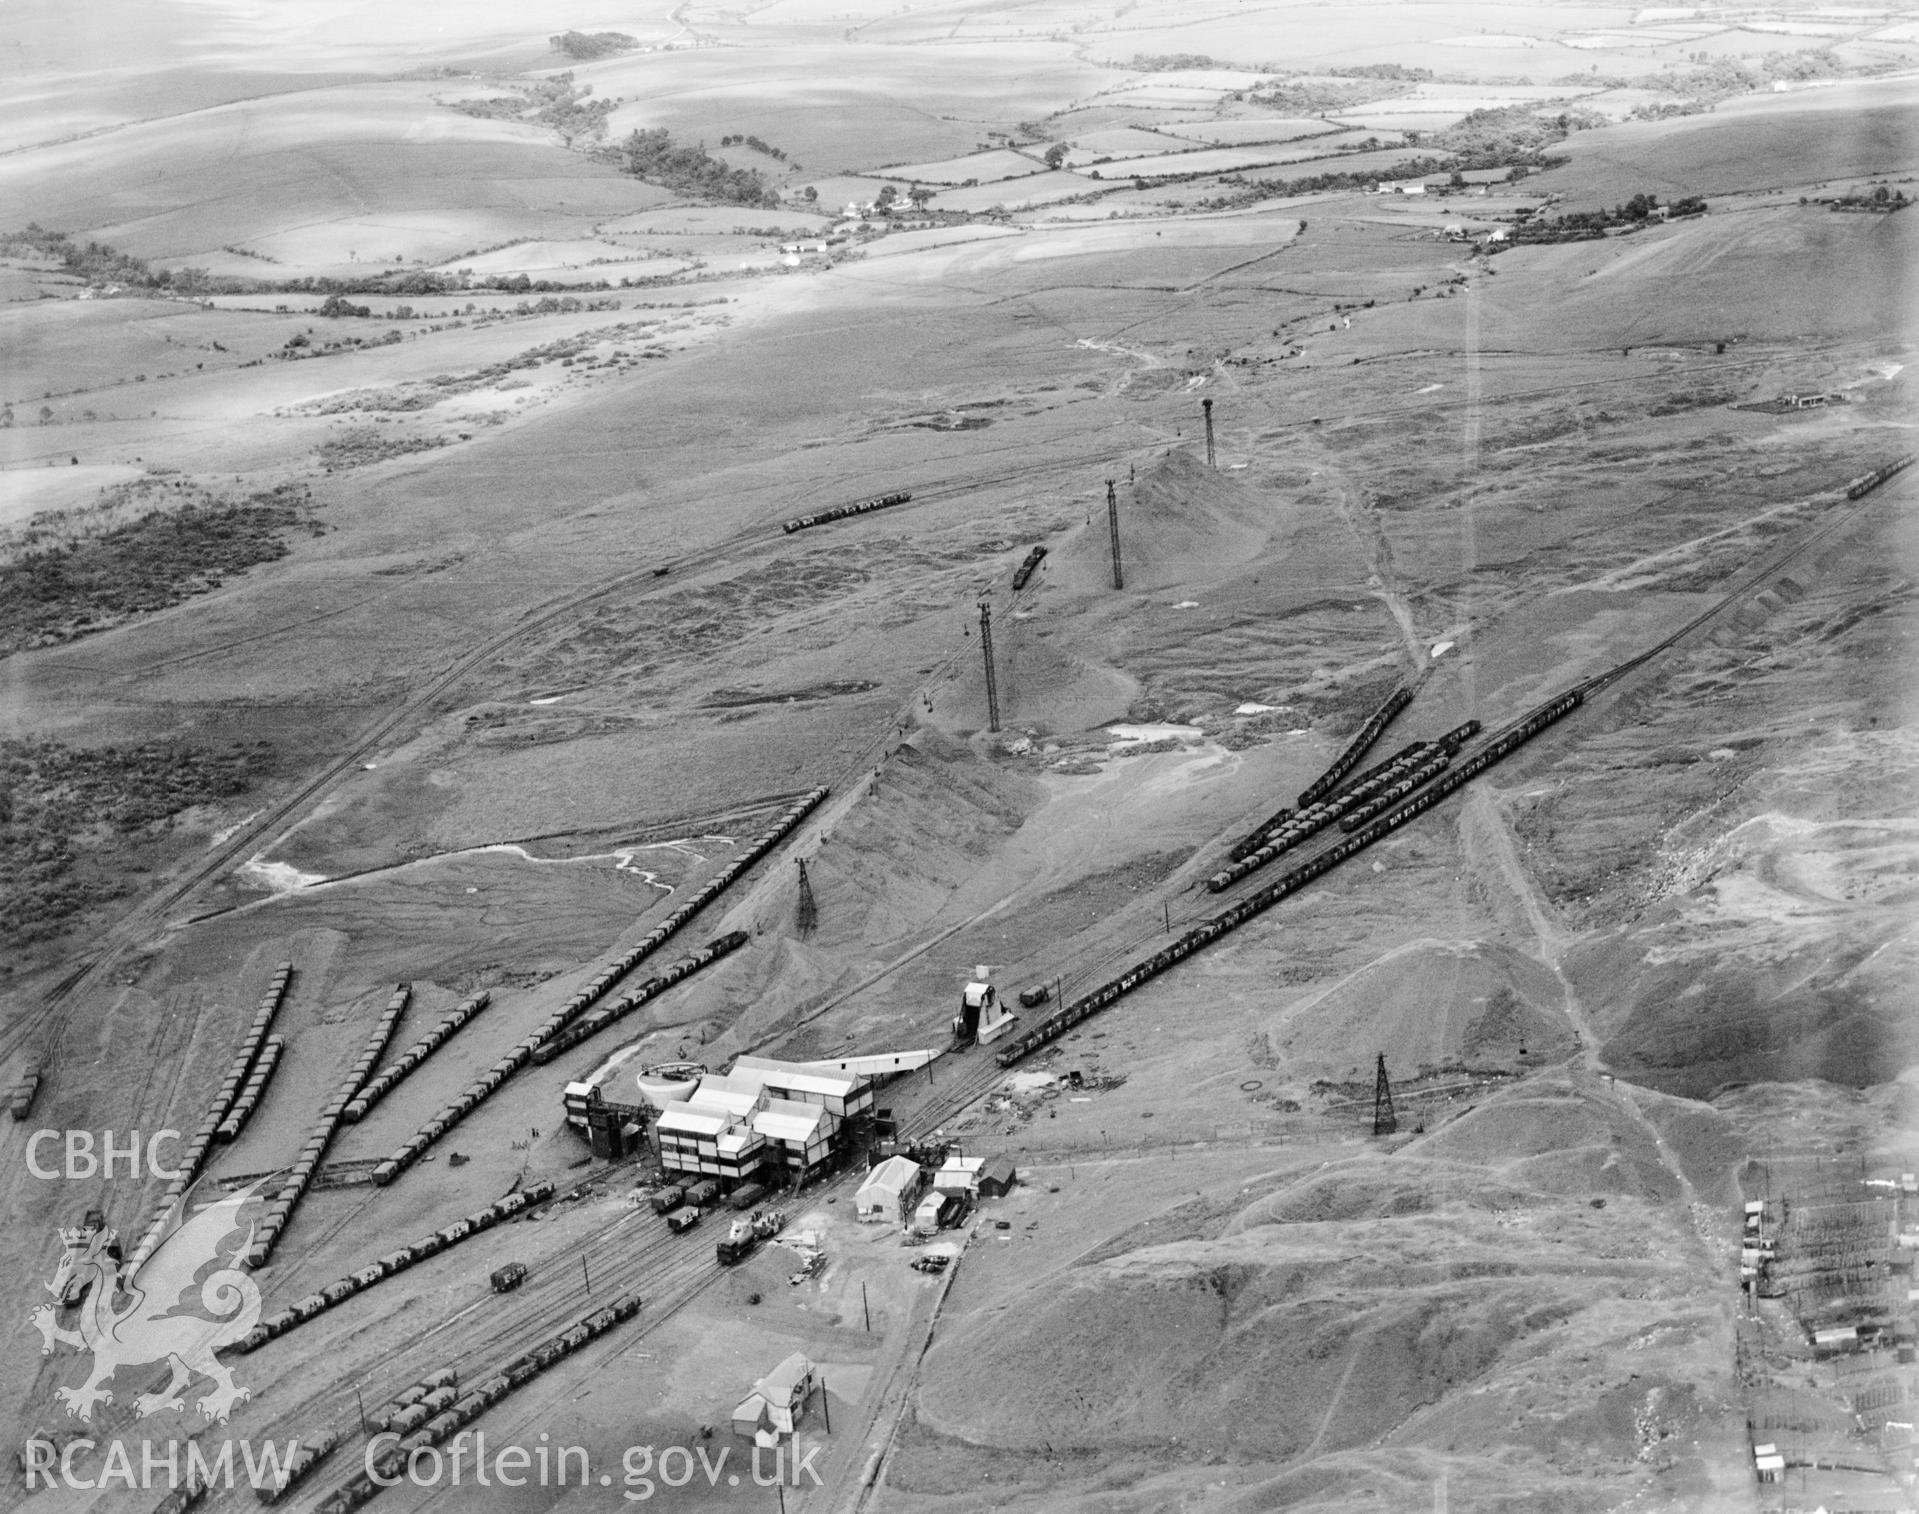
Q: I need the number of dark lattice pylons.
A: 5